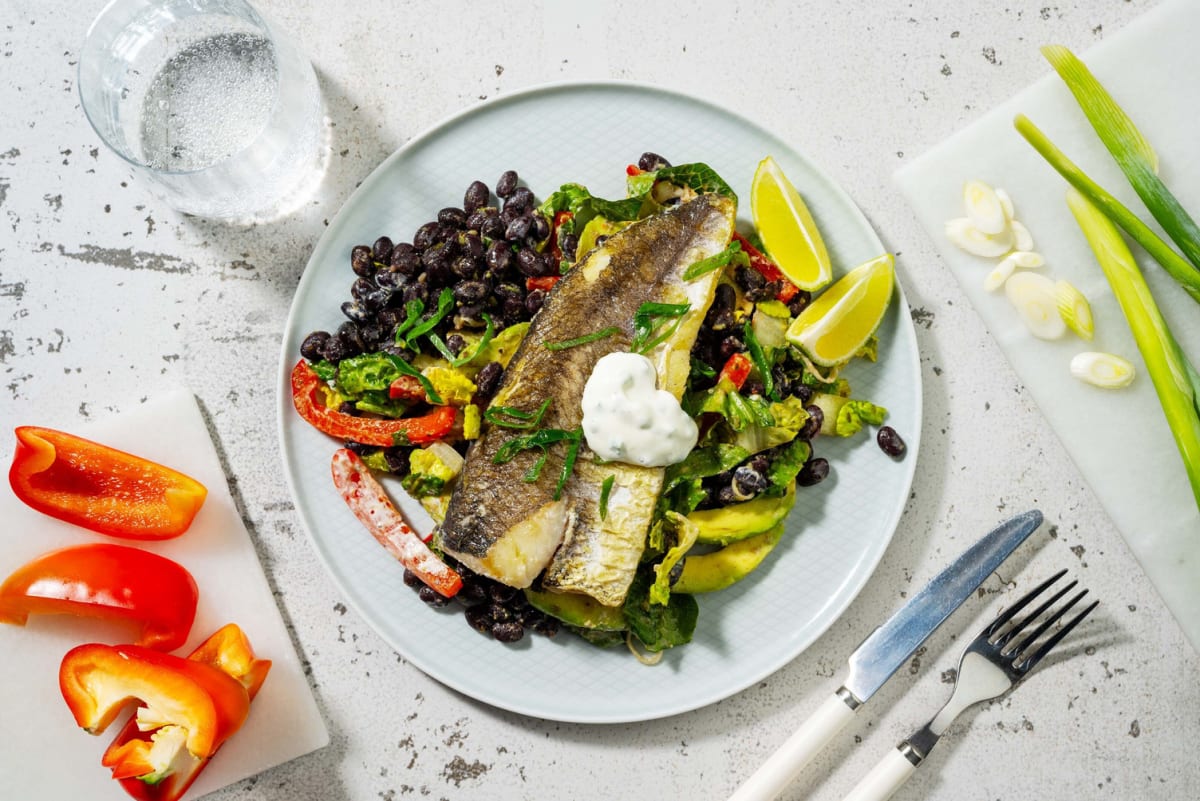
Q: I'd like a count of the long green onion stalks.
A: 3